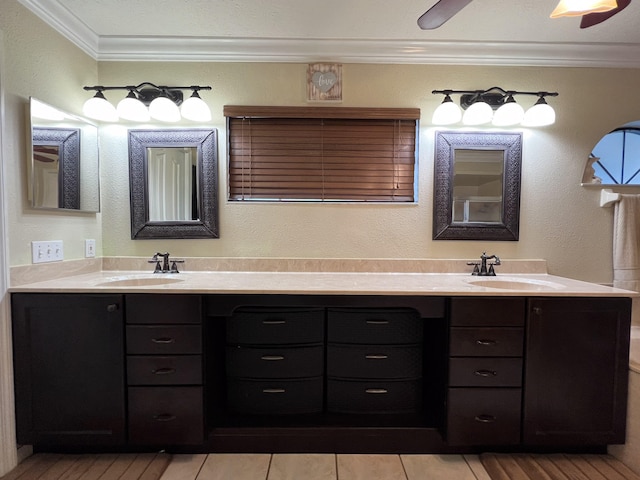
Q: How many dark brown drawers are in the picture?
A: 12